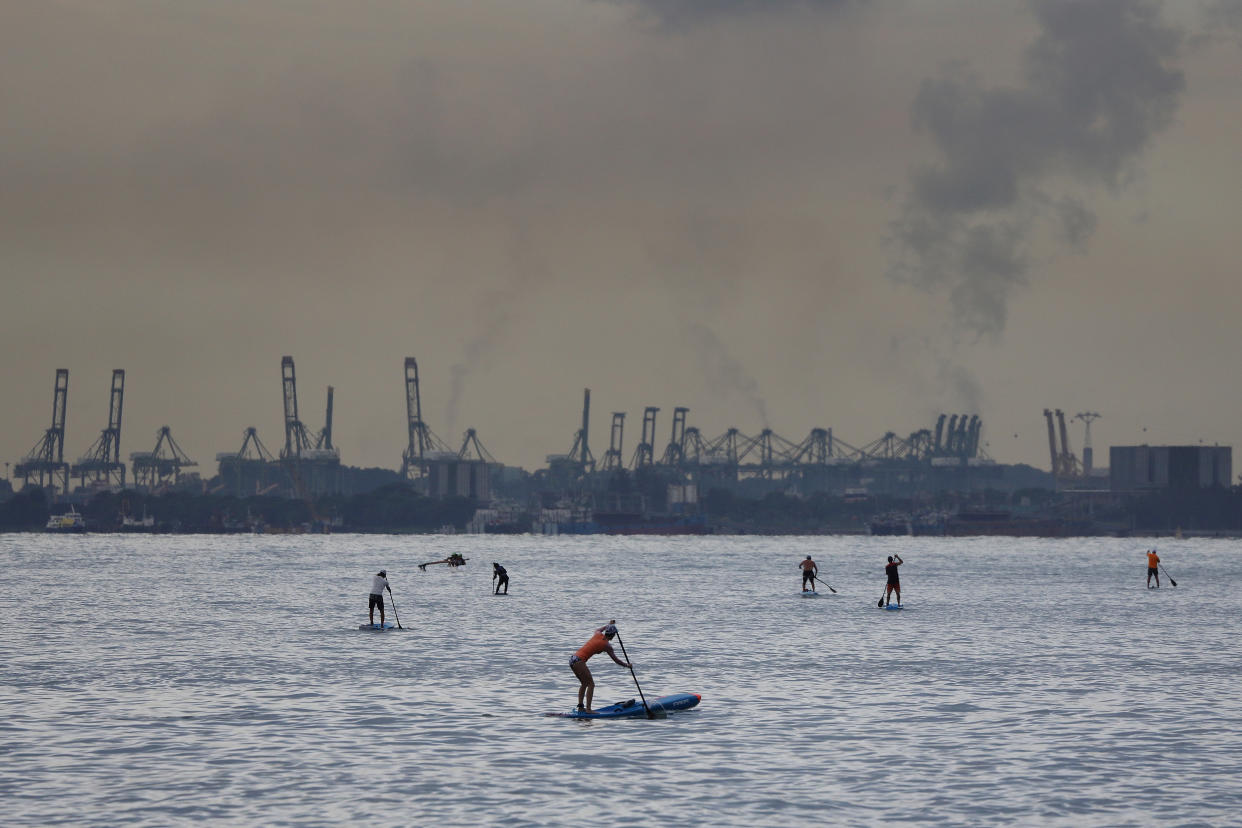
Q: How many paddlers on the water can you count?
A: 6